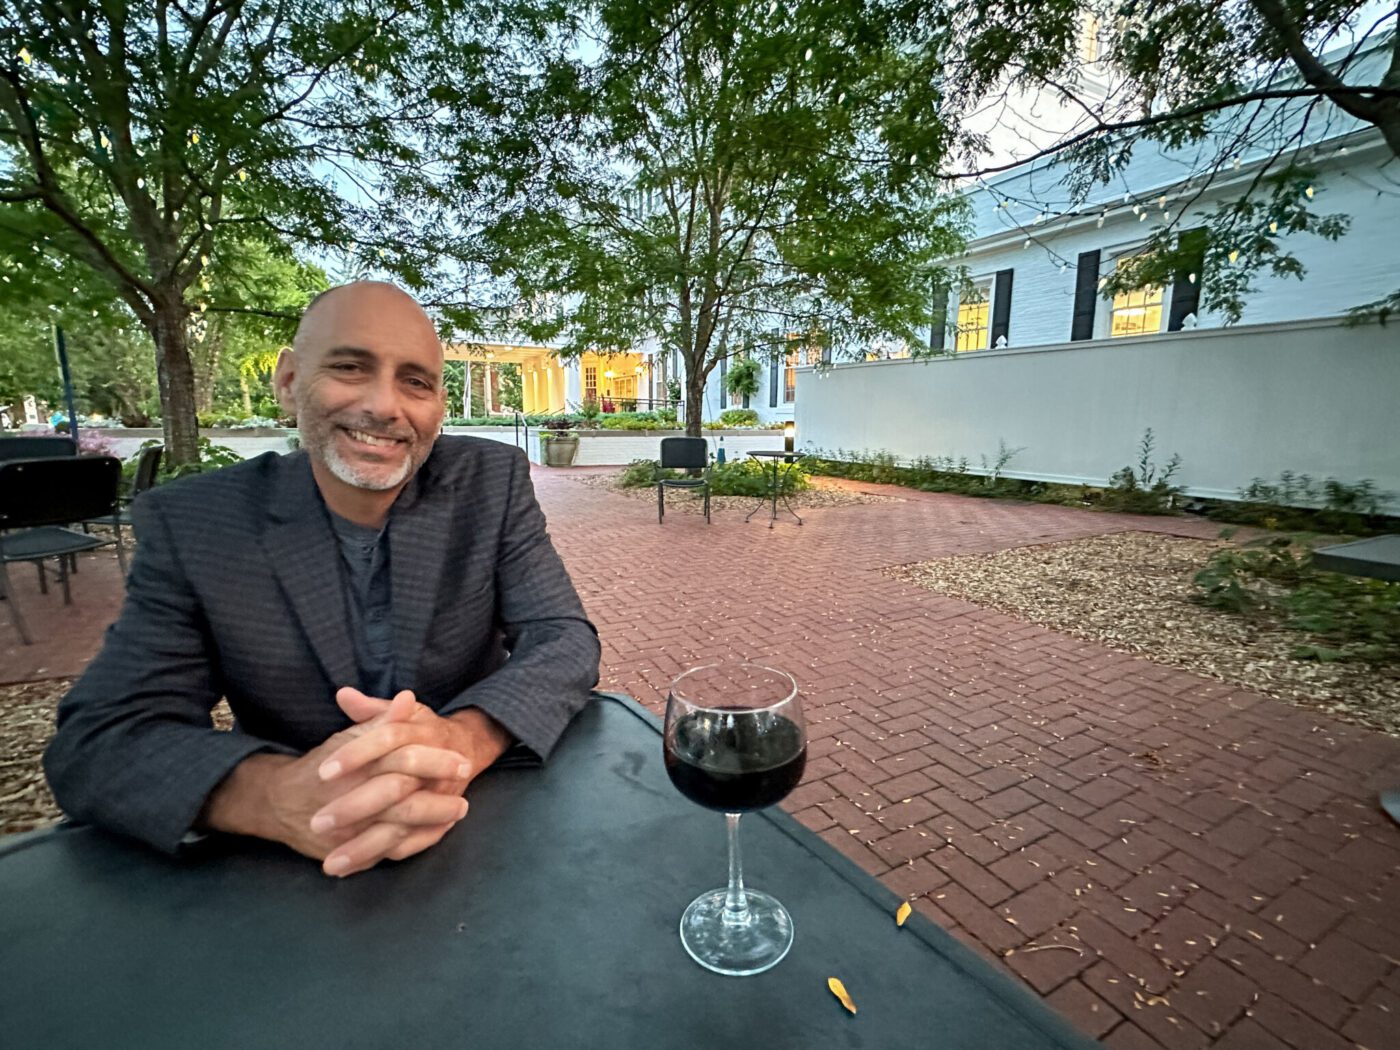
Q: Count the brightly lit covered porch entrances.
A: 1